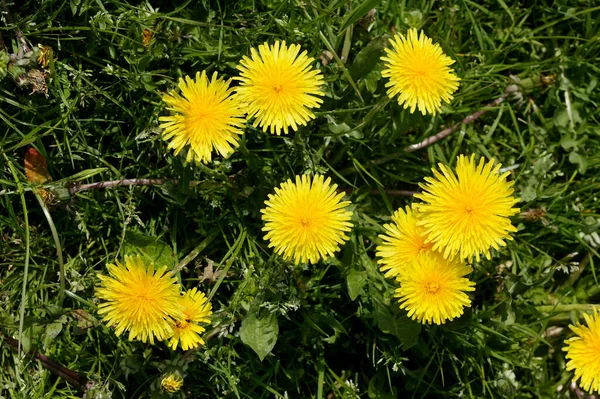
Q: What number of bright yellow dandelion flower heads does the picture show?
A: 10